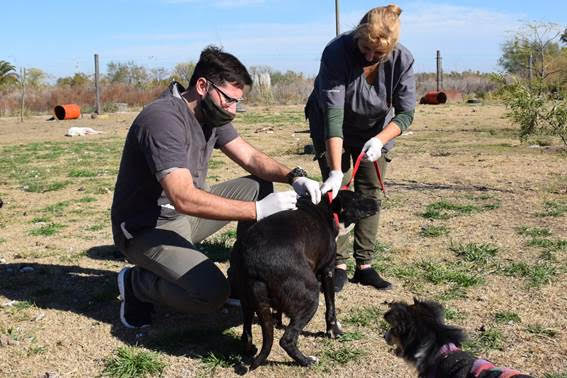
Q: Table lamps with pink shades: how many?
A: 0